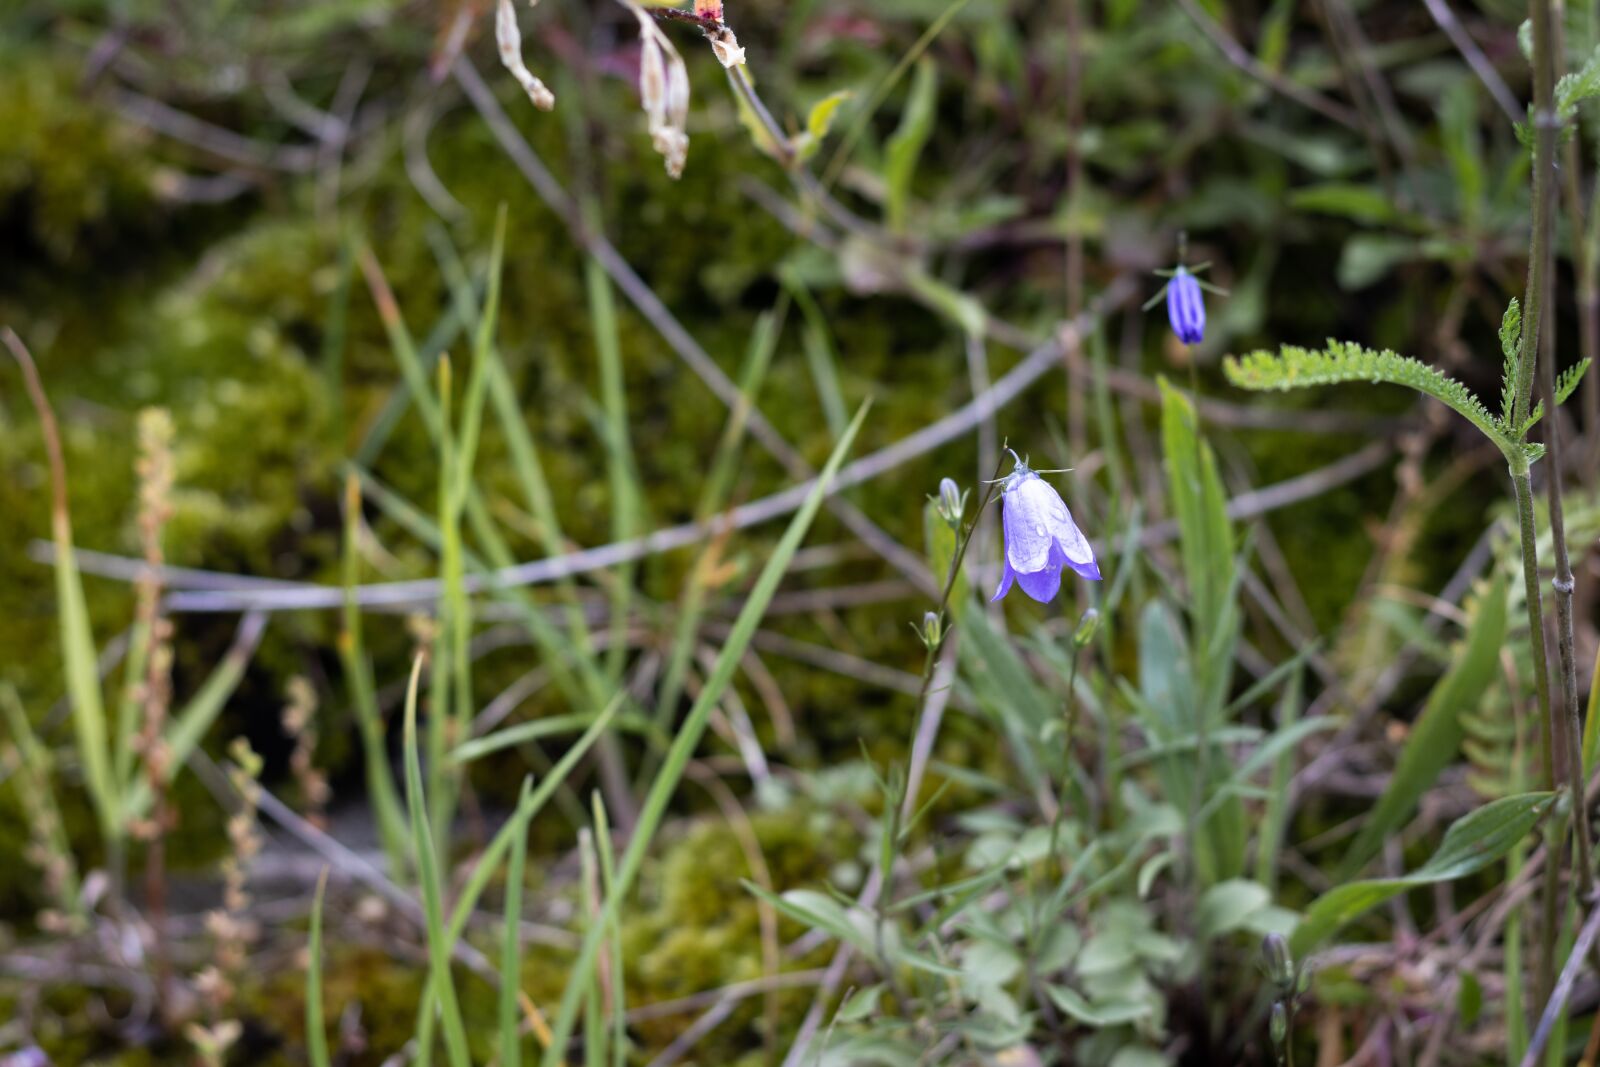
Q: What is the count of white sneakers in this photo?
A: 0